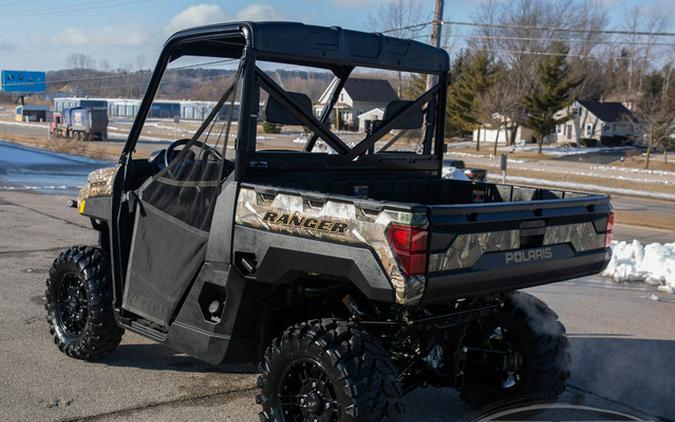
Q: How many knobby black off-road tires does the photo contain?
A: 3